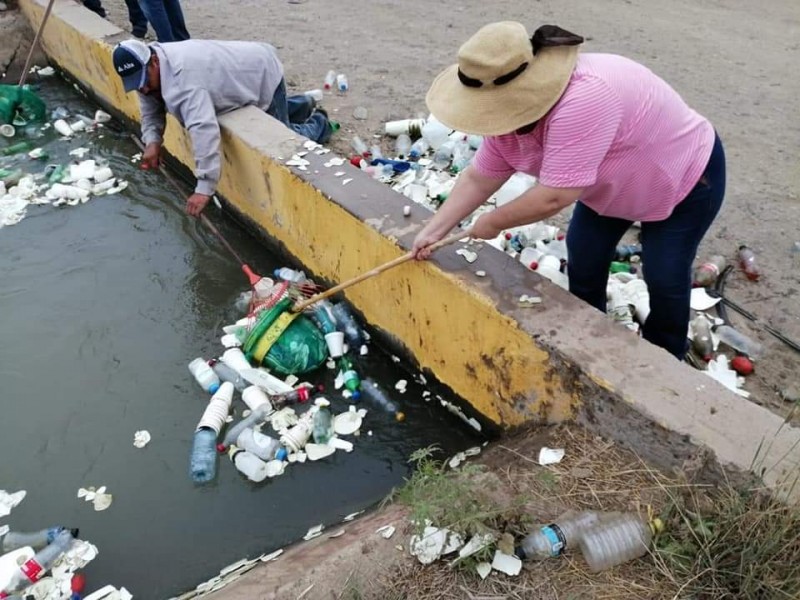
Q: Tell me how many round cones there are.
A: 0